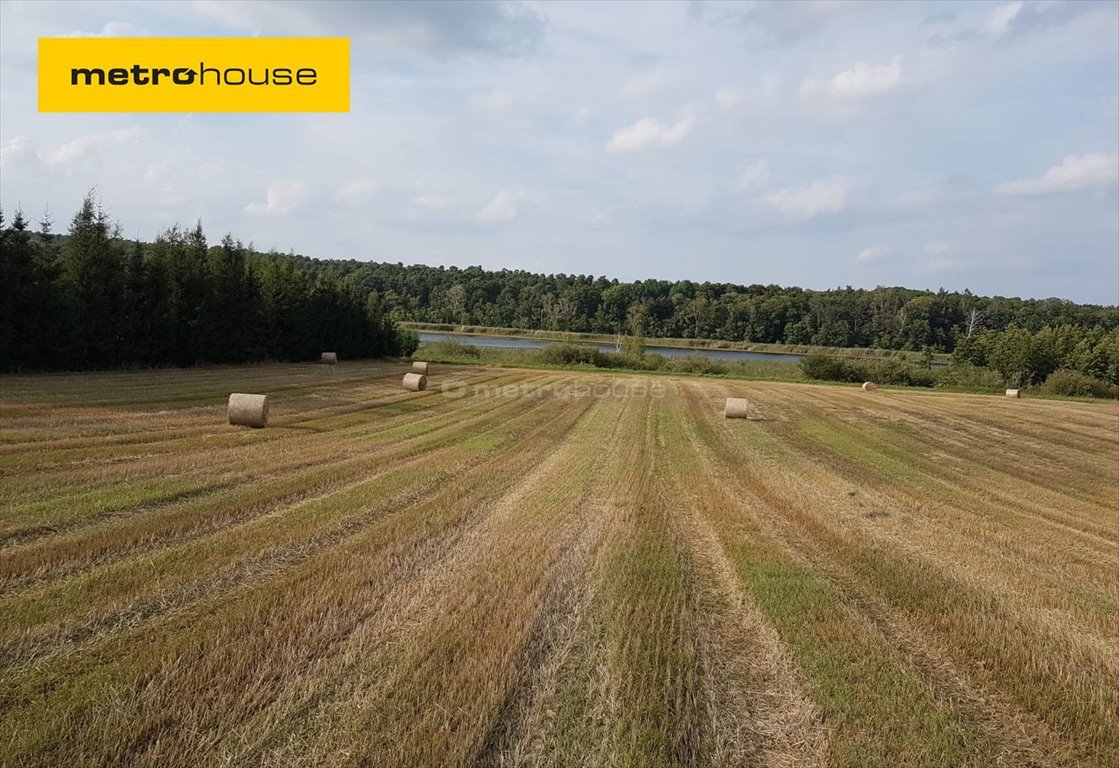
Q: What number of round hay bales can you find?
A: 7